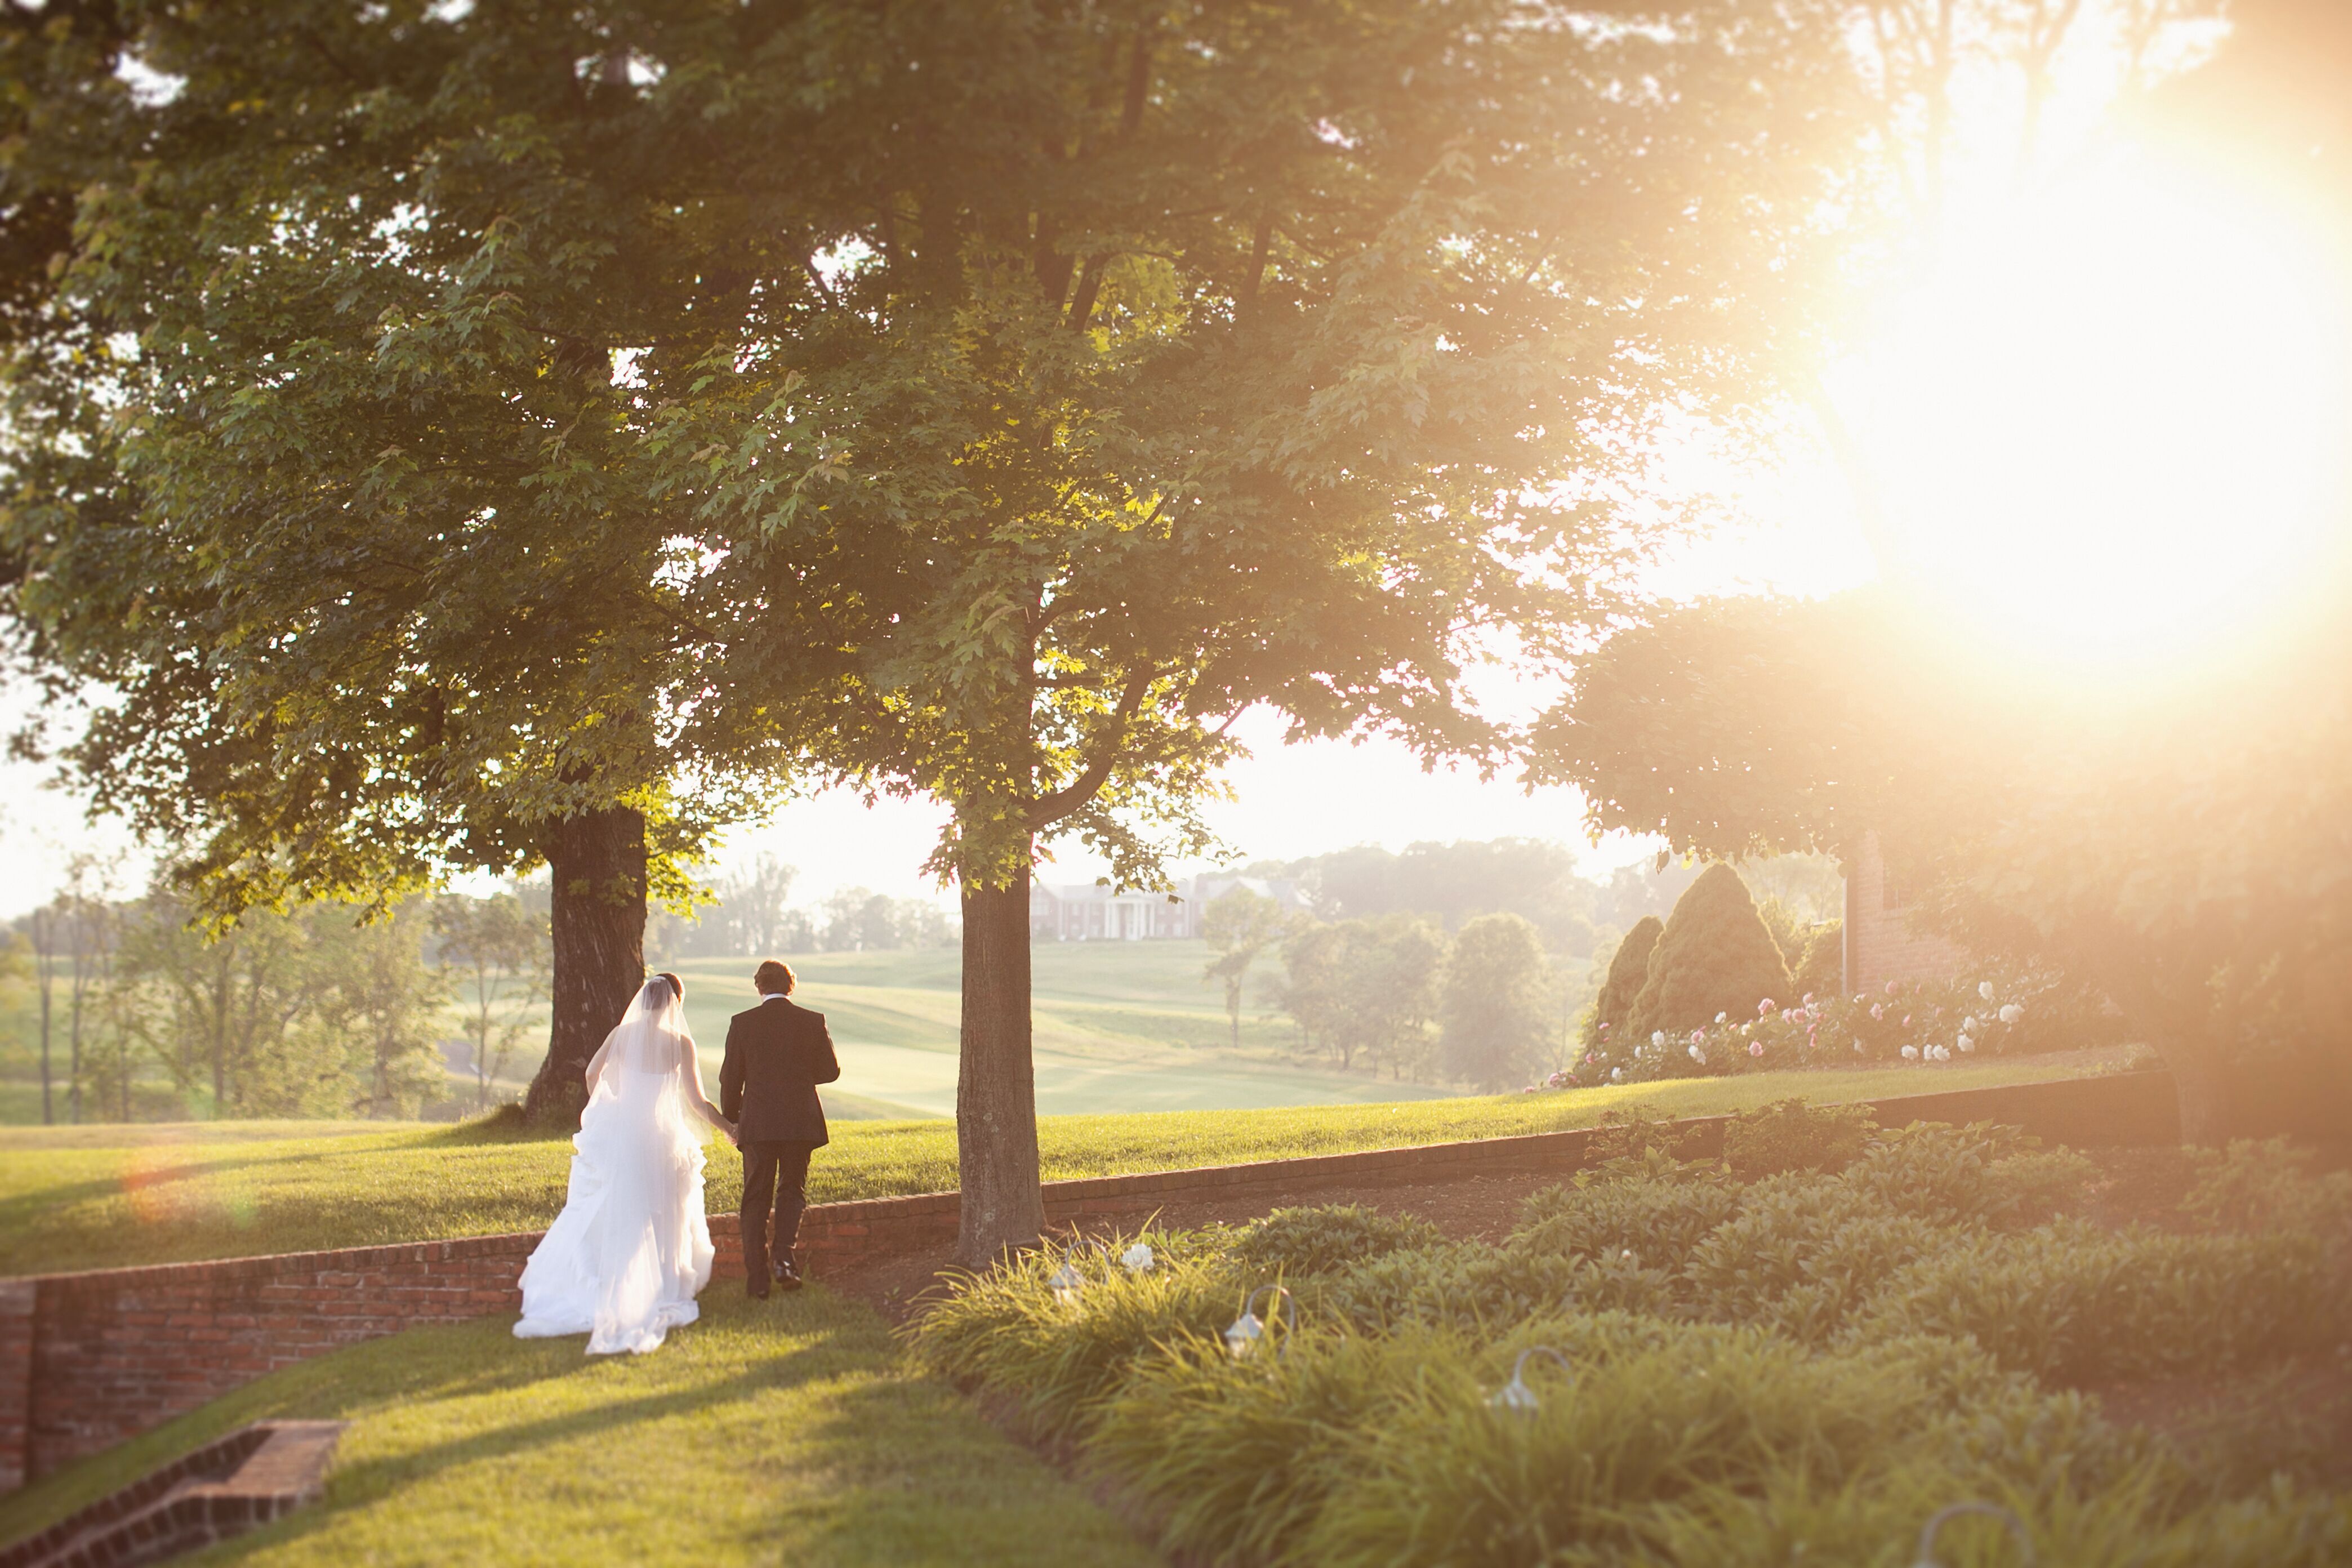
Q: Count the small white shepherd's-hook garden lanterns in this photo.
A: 4